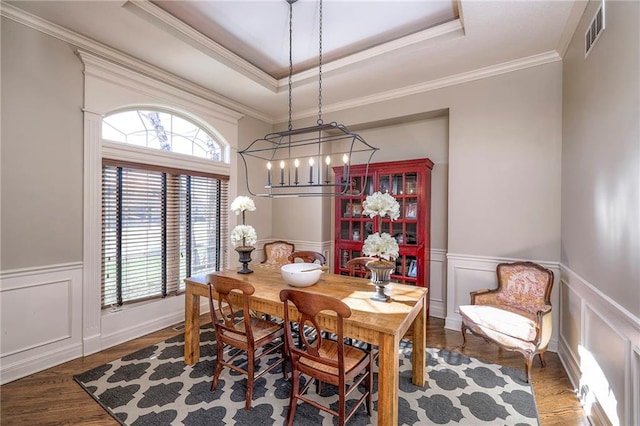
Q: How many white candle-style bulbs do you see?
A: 6